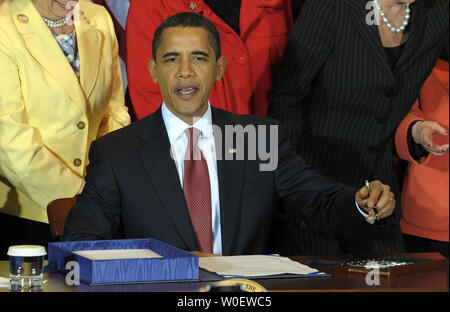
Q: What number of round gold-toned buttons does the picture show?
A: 2